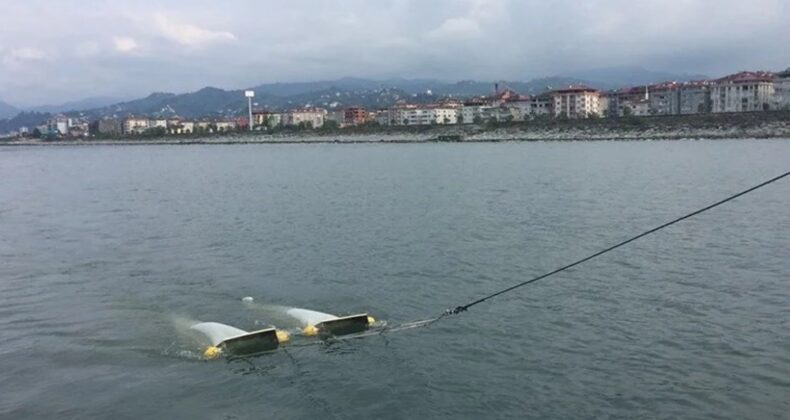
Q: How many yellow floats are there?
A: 4